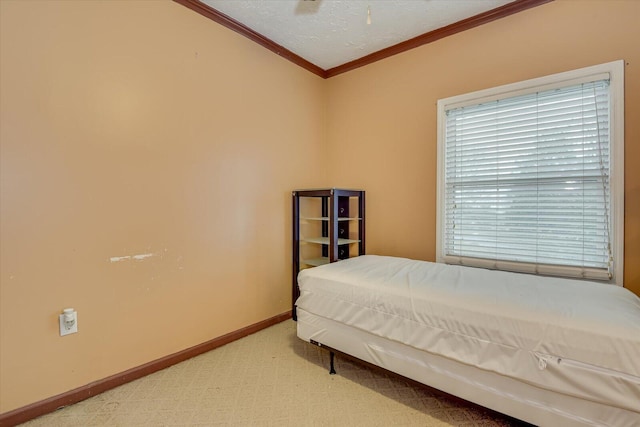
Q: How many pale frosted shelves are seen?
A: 3